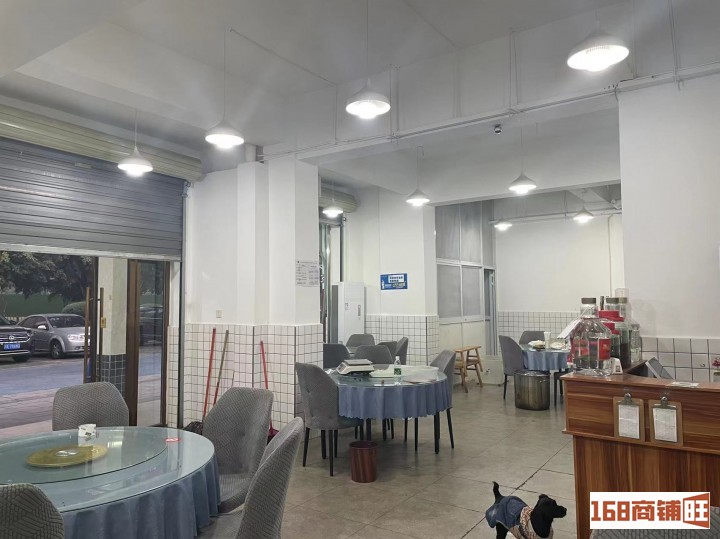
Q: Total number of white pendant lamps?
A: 9